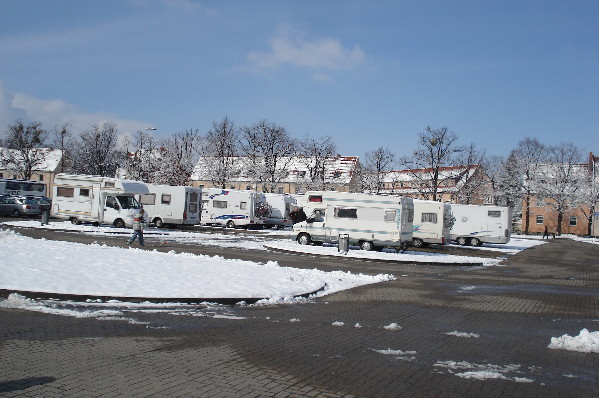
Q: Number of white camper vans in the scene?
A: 7